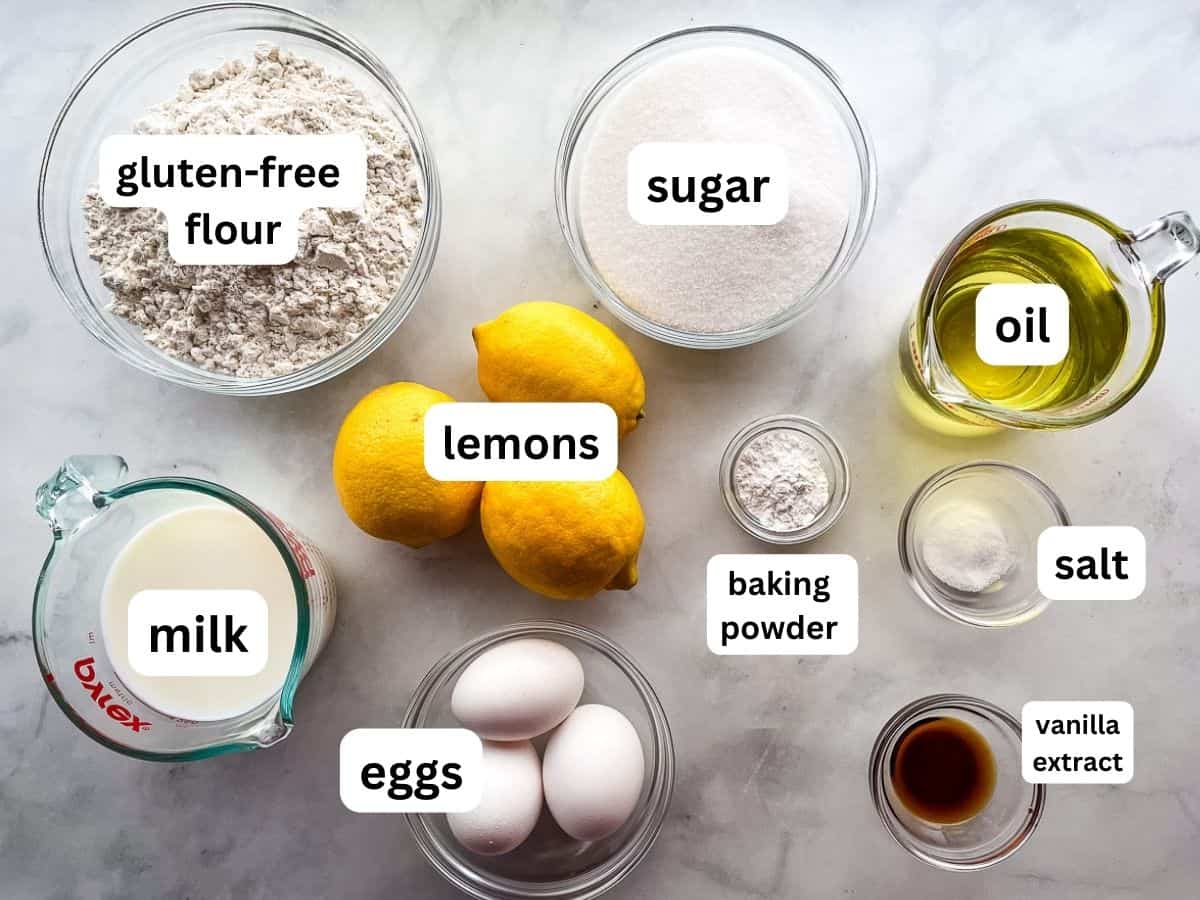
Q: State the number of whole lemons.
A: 3